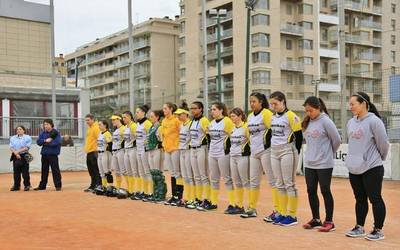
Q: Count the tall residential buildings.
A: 2